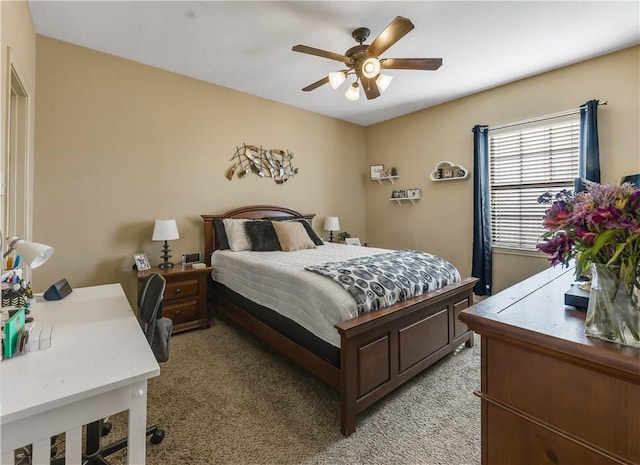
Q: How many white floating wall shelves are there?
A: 3